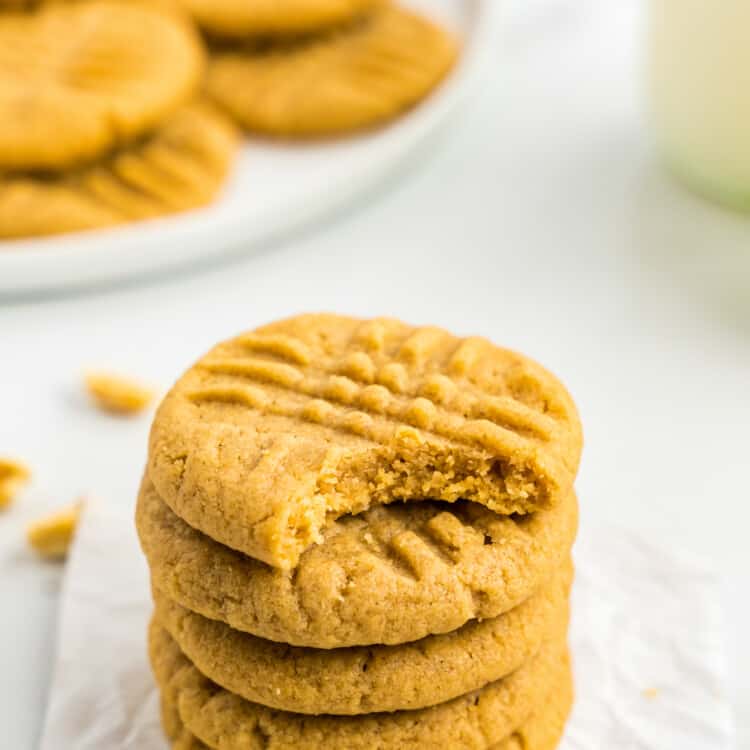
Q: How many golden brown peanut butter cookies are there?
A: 9